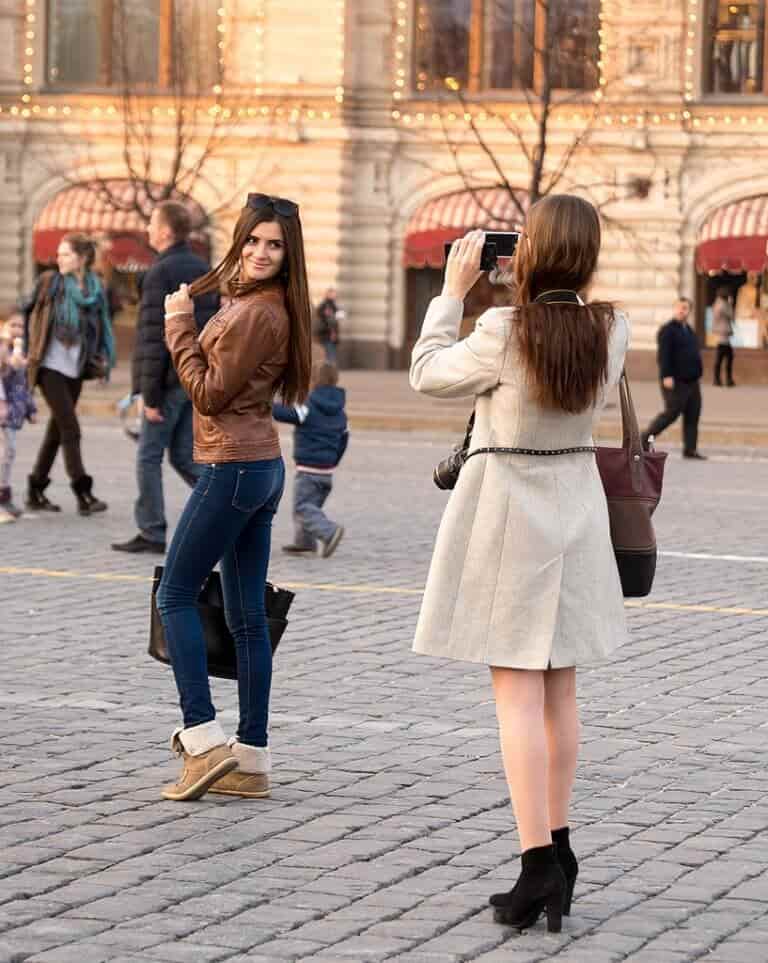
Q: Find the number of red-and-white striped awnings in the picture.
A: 3